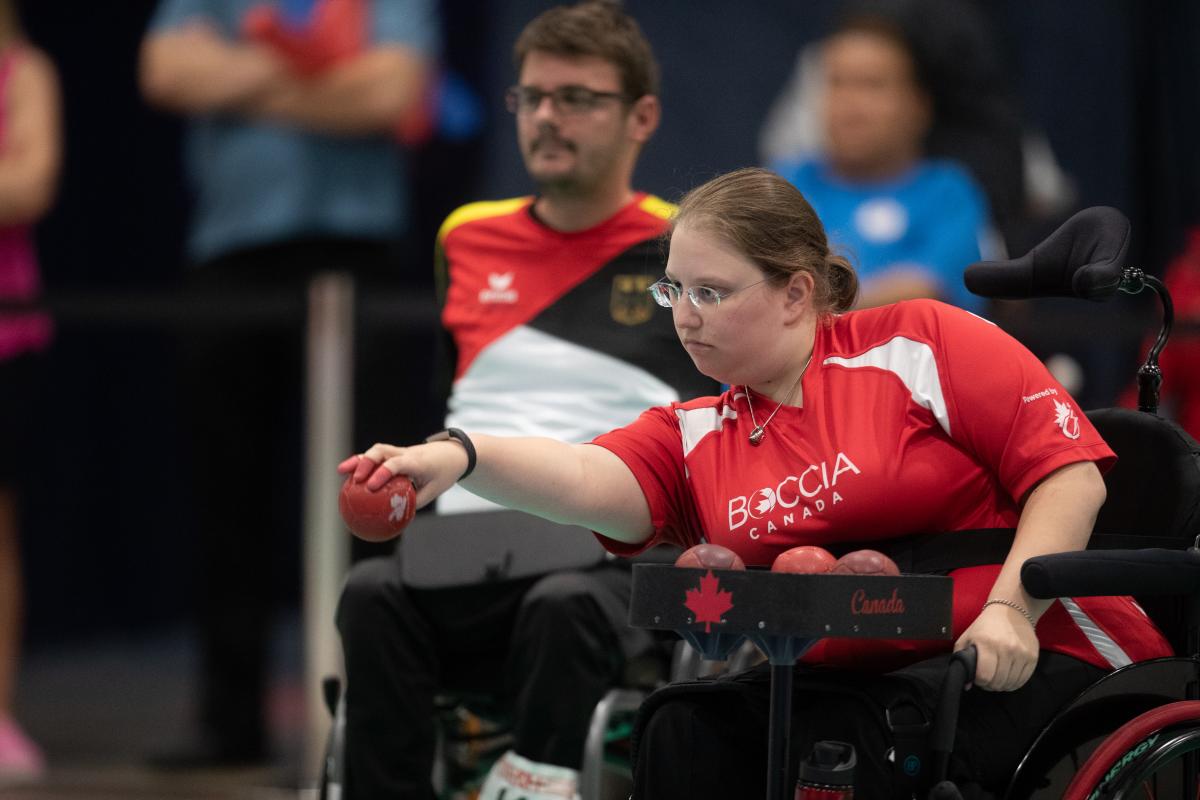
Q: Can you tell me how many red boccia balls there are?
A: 4